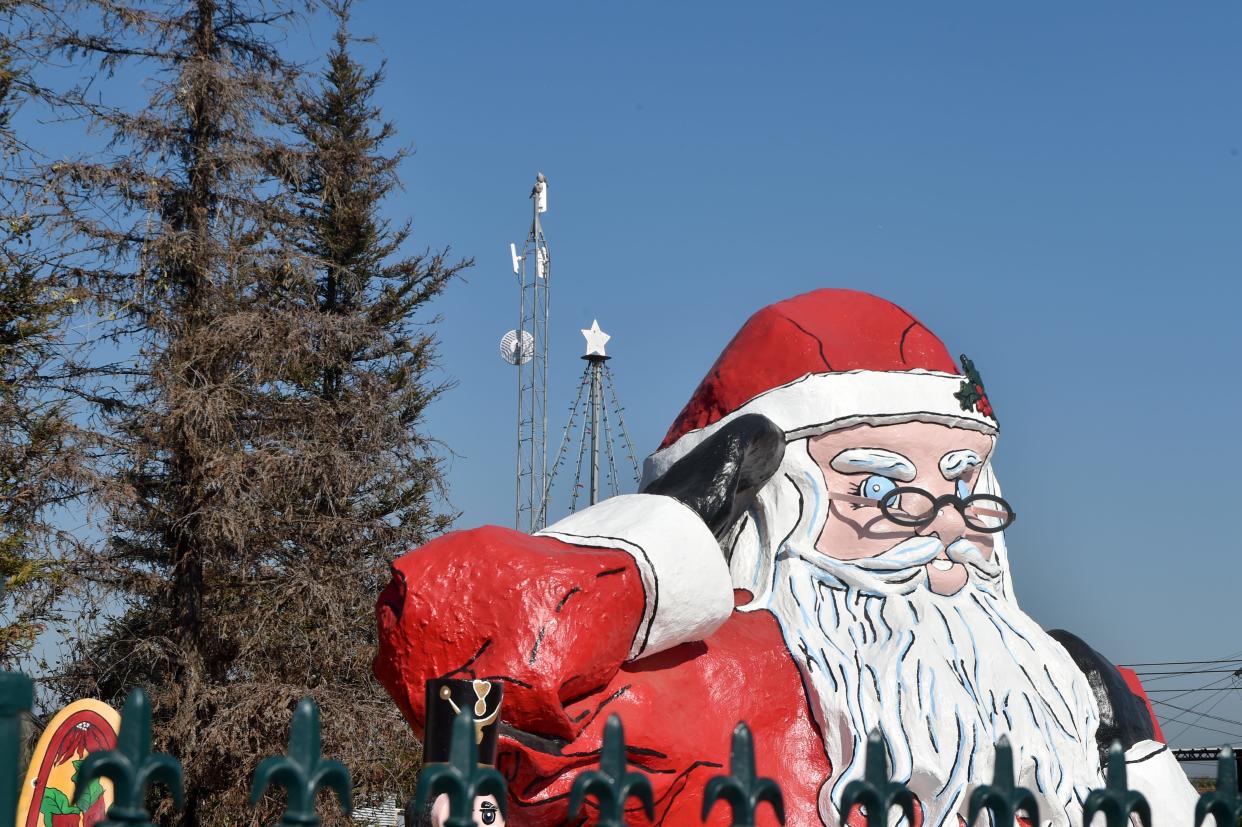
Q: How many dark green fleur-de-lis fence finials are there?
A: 9